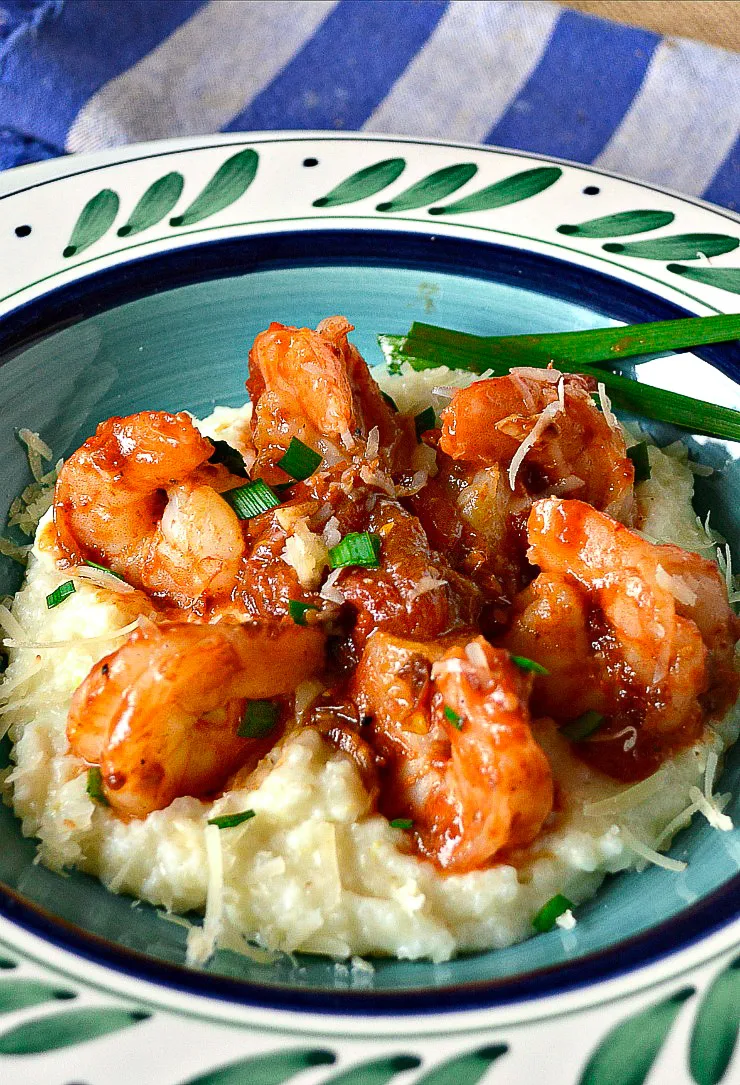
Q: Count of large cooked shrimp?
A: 6